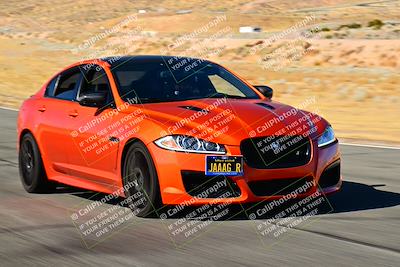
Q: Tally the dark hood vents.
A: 2